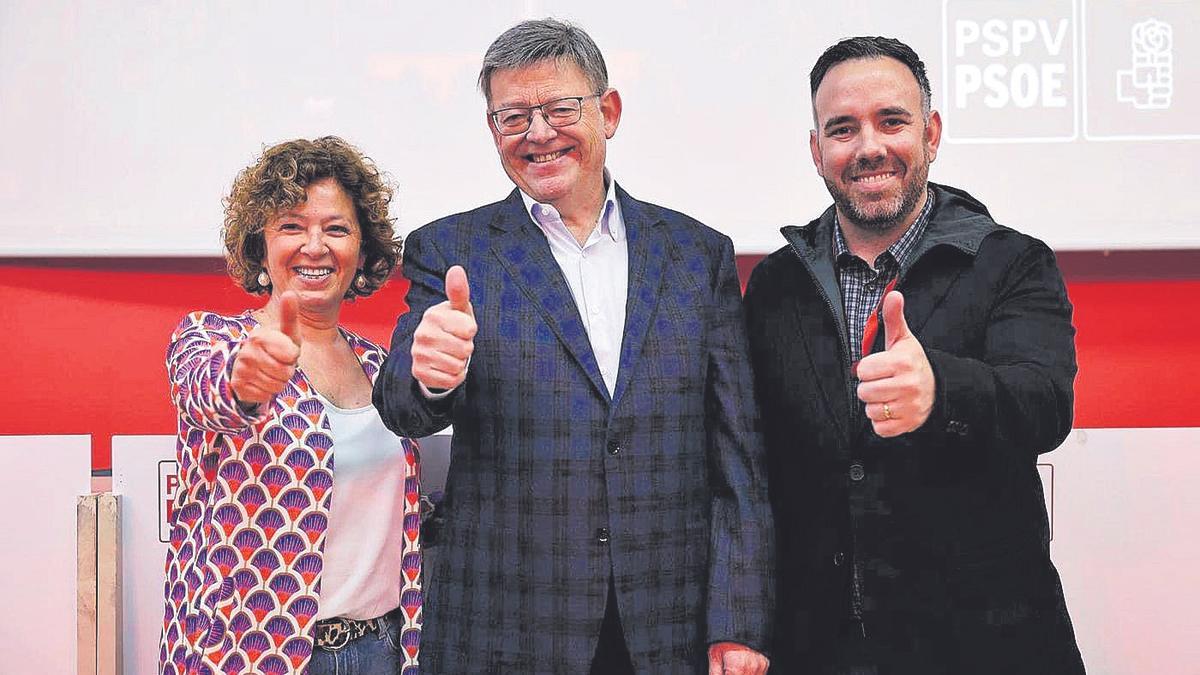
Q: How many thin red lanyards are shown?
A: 1